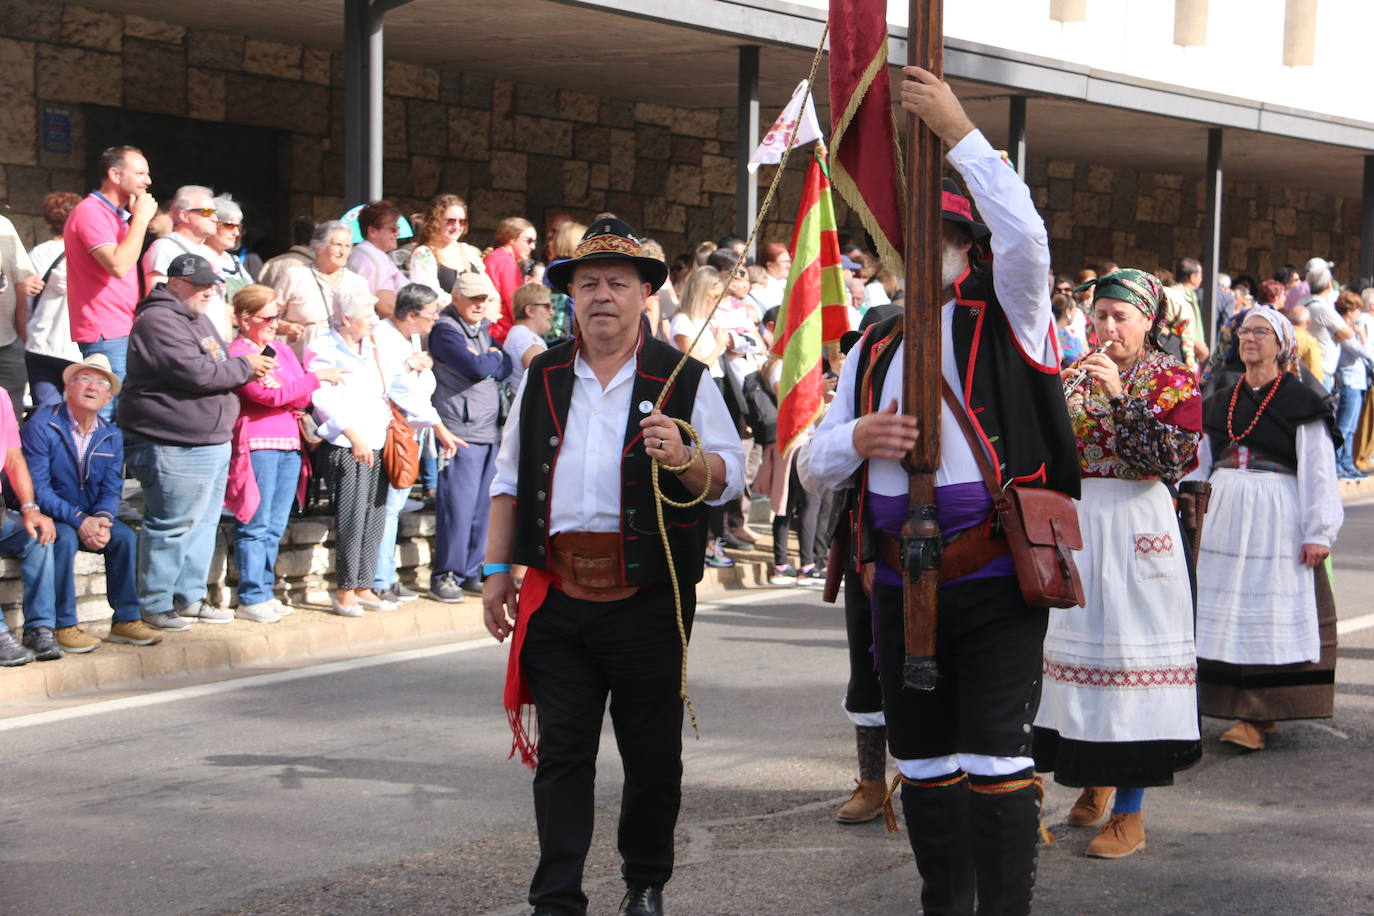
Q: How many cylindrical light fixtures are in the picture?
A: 3